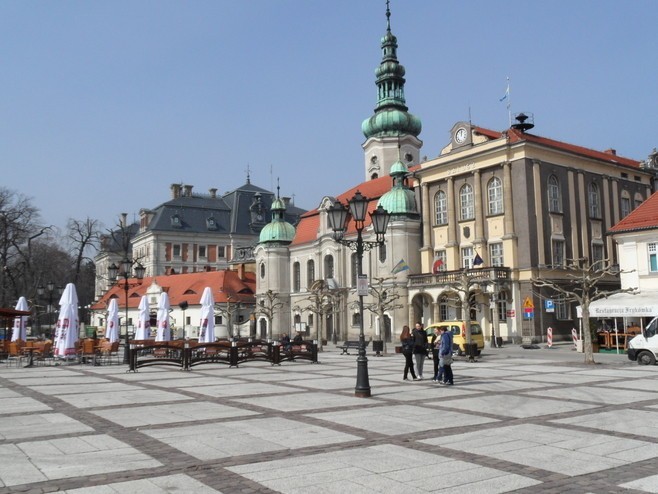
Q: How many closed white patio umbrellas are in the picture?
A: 6